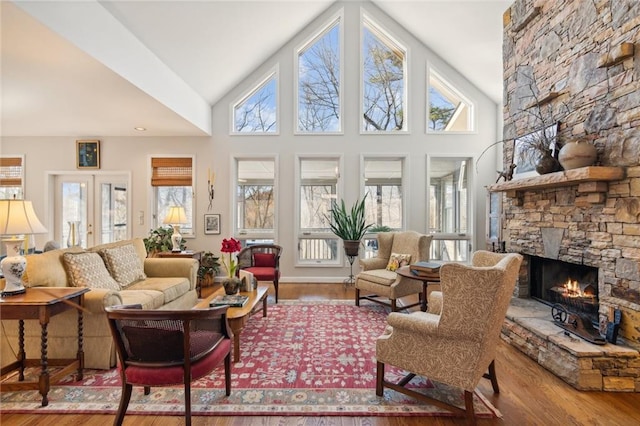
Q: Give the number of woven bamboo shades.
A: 2